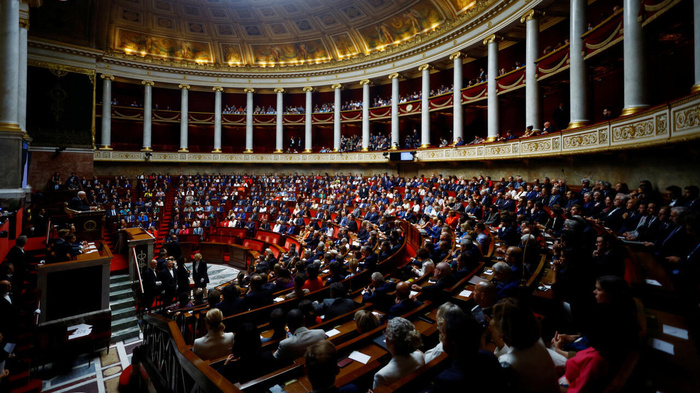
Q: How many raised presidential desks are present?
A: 1